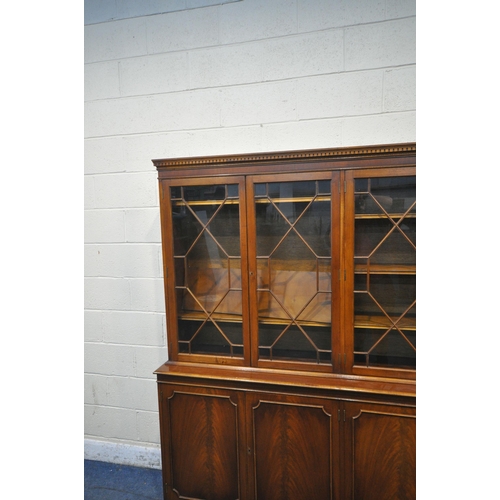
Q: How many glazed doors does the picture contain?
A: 3